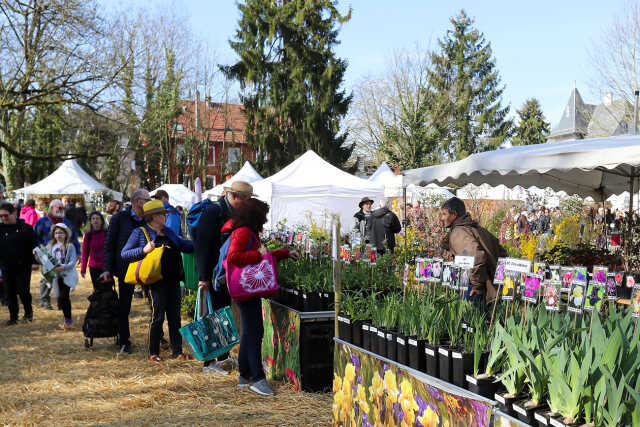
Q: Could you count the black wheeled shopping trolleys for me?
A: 1